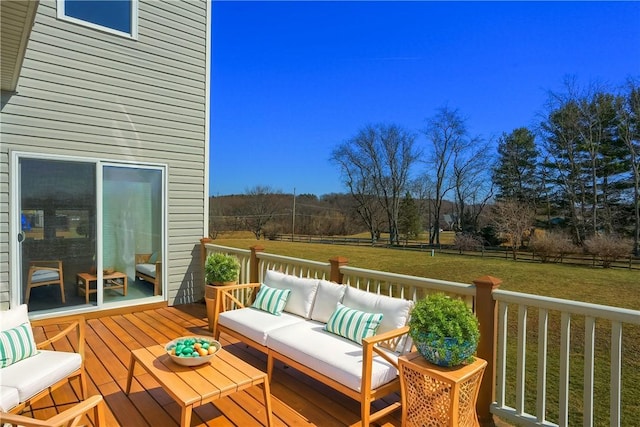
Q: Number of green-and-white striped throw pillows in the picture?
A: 3